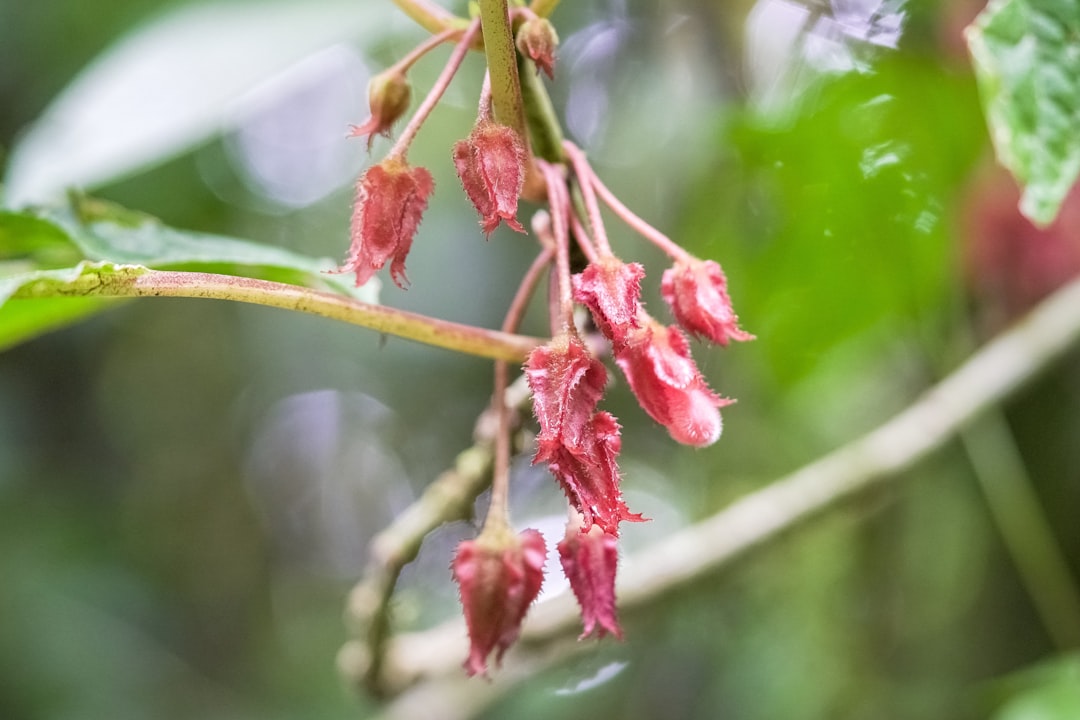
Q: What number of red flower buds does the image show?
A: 11